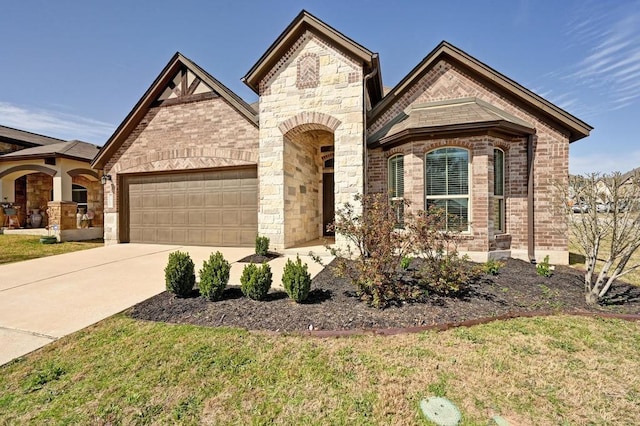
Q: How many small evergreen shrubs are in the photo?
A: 5